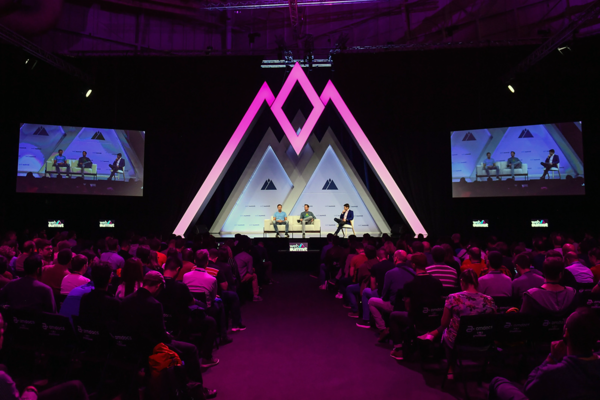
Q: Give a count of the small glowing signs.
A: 5